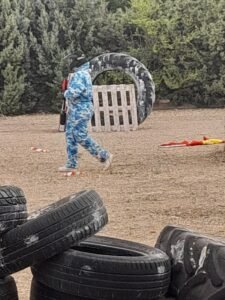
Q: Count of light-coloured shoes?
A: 2